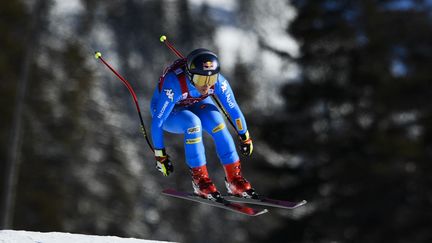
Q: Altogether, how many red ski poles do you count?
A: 2